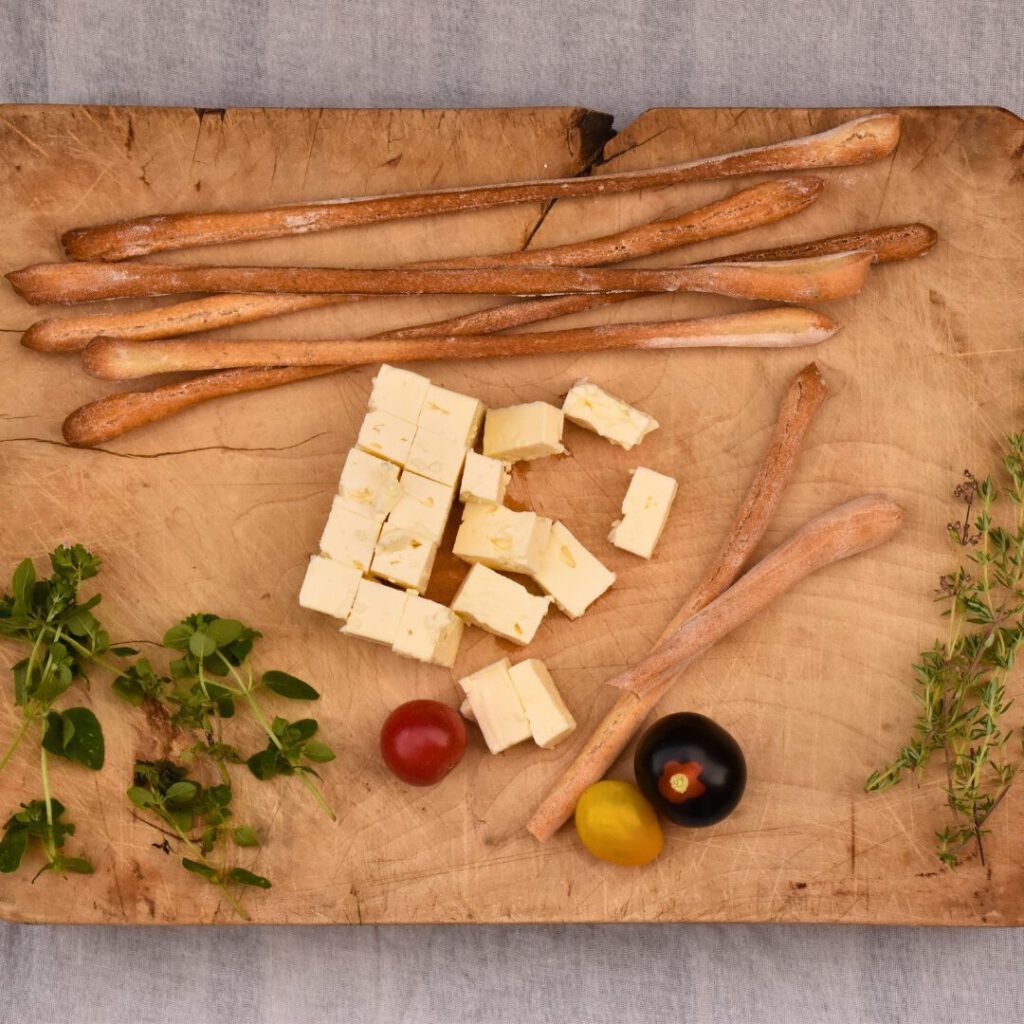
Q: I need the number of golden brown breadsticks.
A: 7